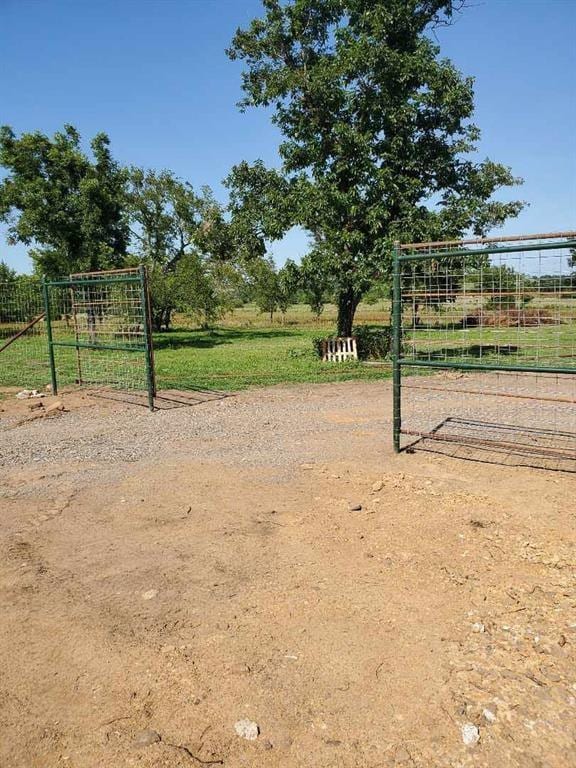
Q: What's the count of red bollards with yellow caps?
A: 0